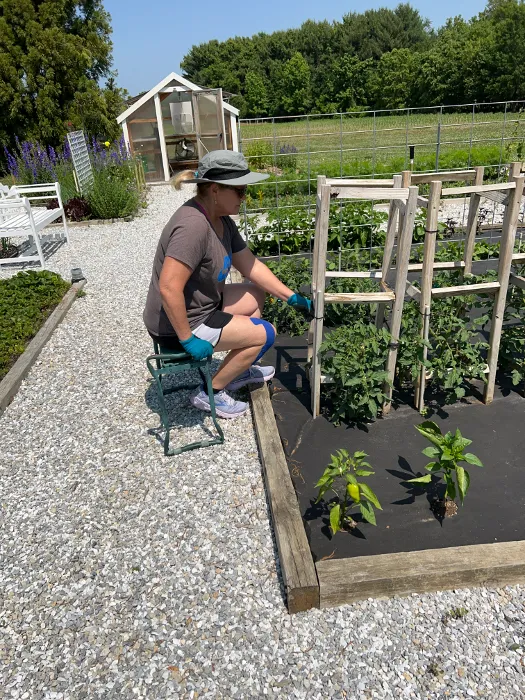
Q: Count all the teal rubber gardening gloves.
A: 2